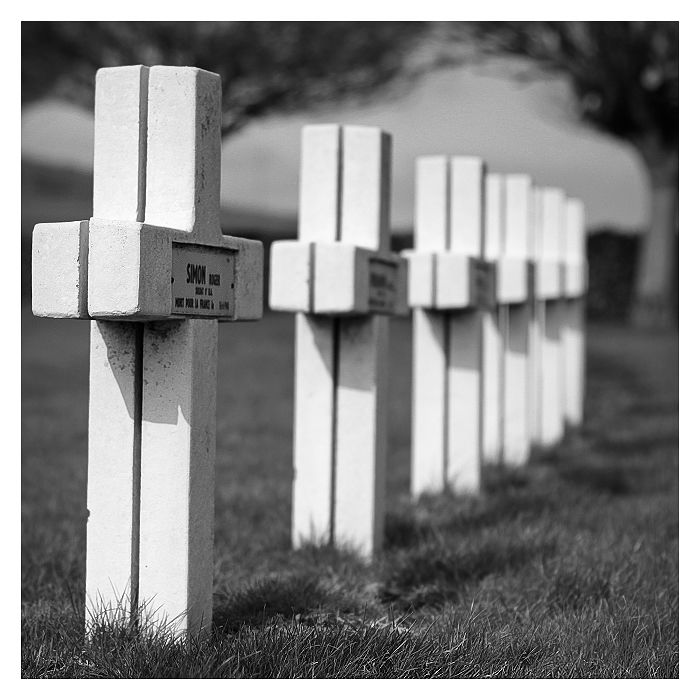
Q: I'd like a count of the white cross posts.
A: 6